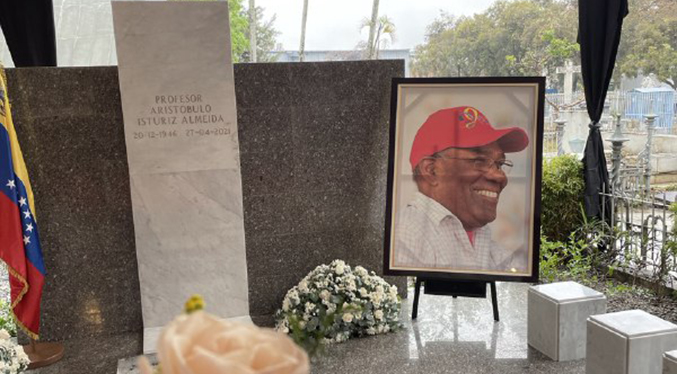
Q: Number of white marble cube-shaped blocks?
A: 3